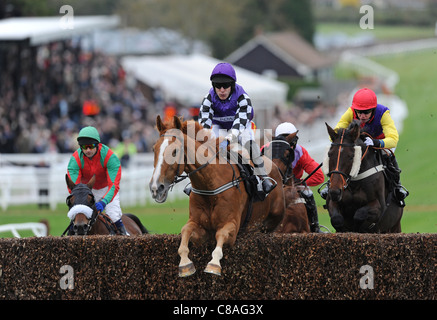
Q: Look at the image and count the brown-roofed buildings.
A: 1